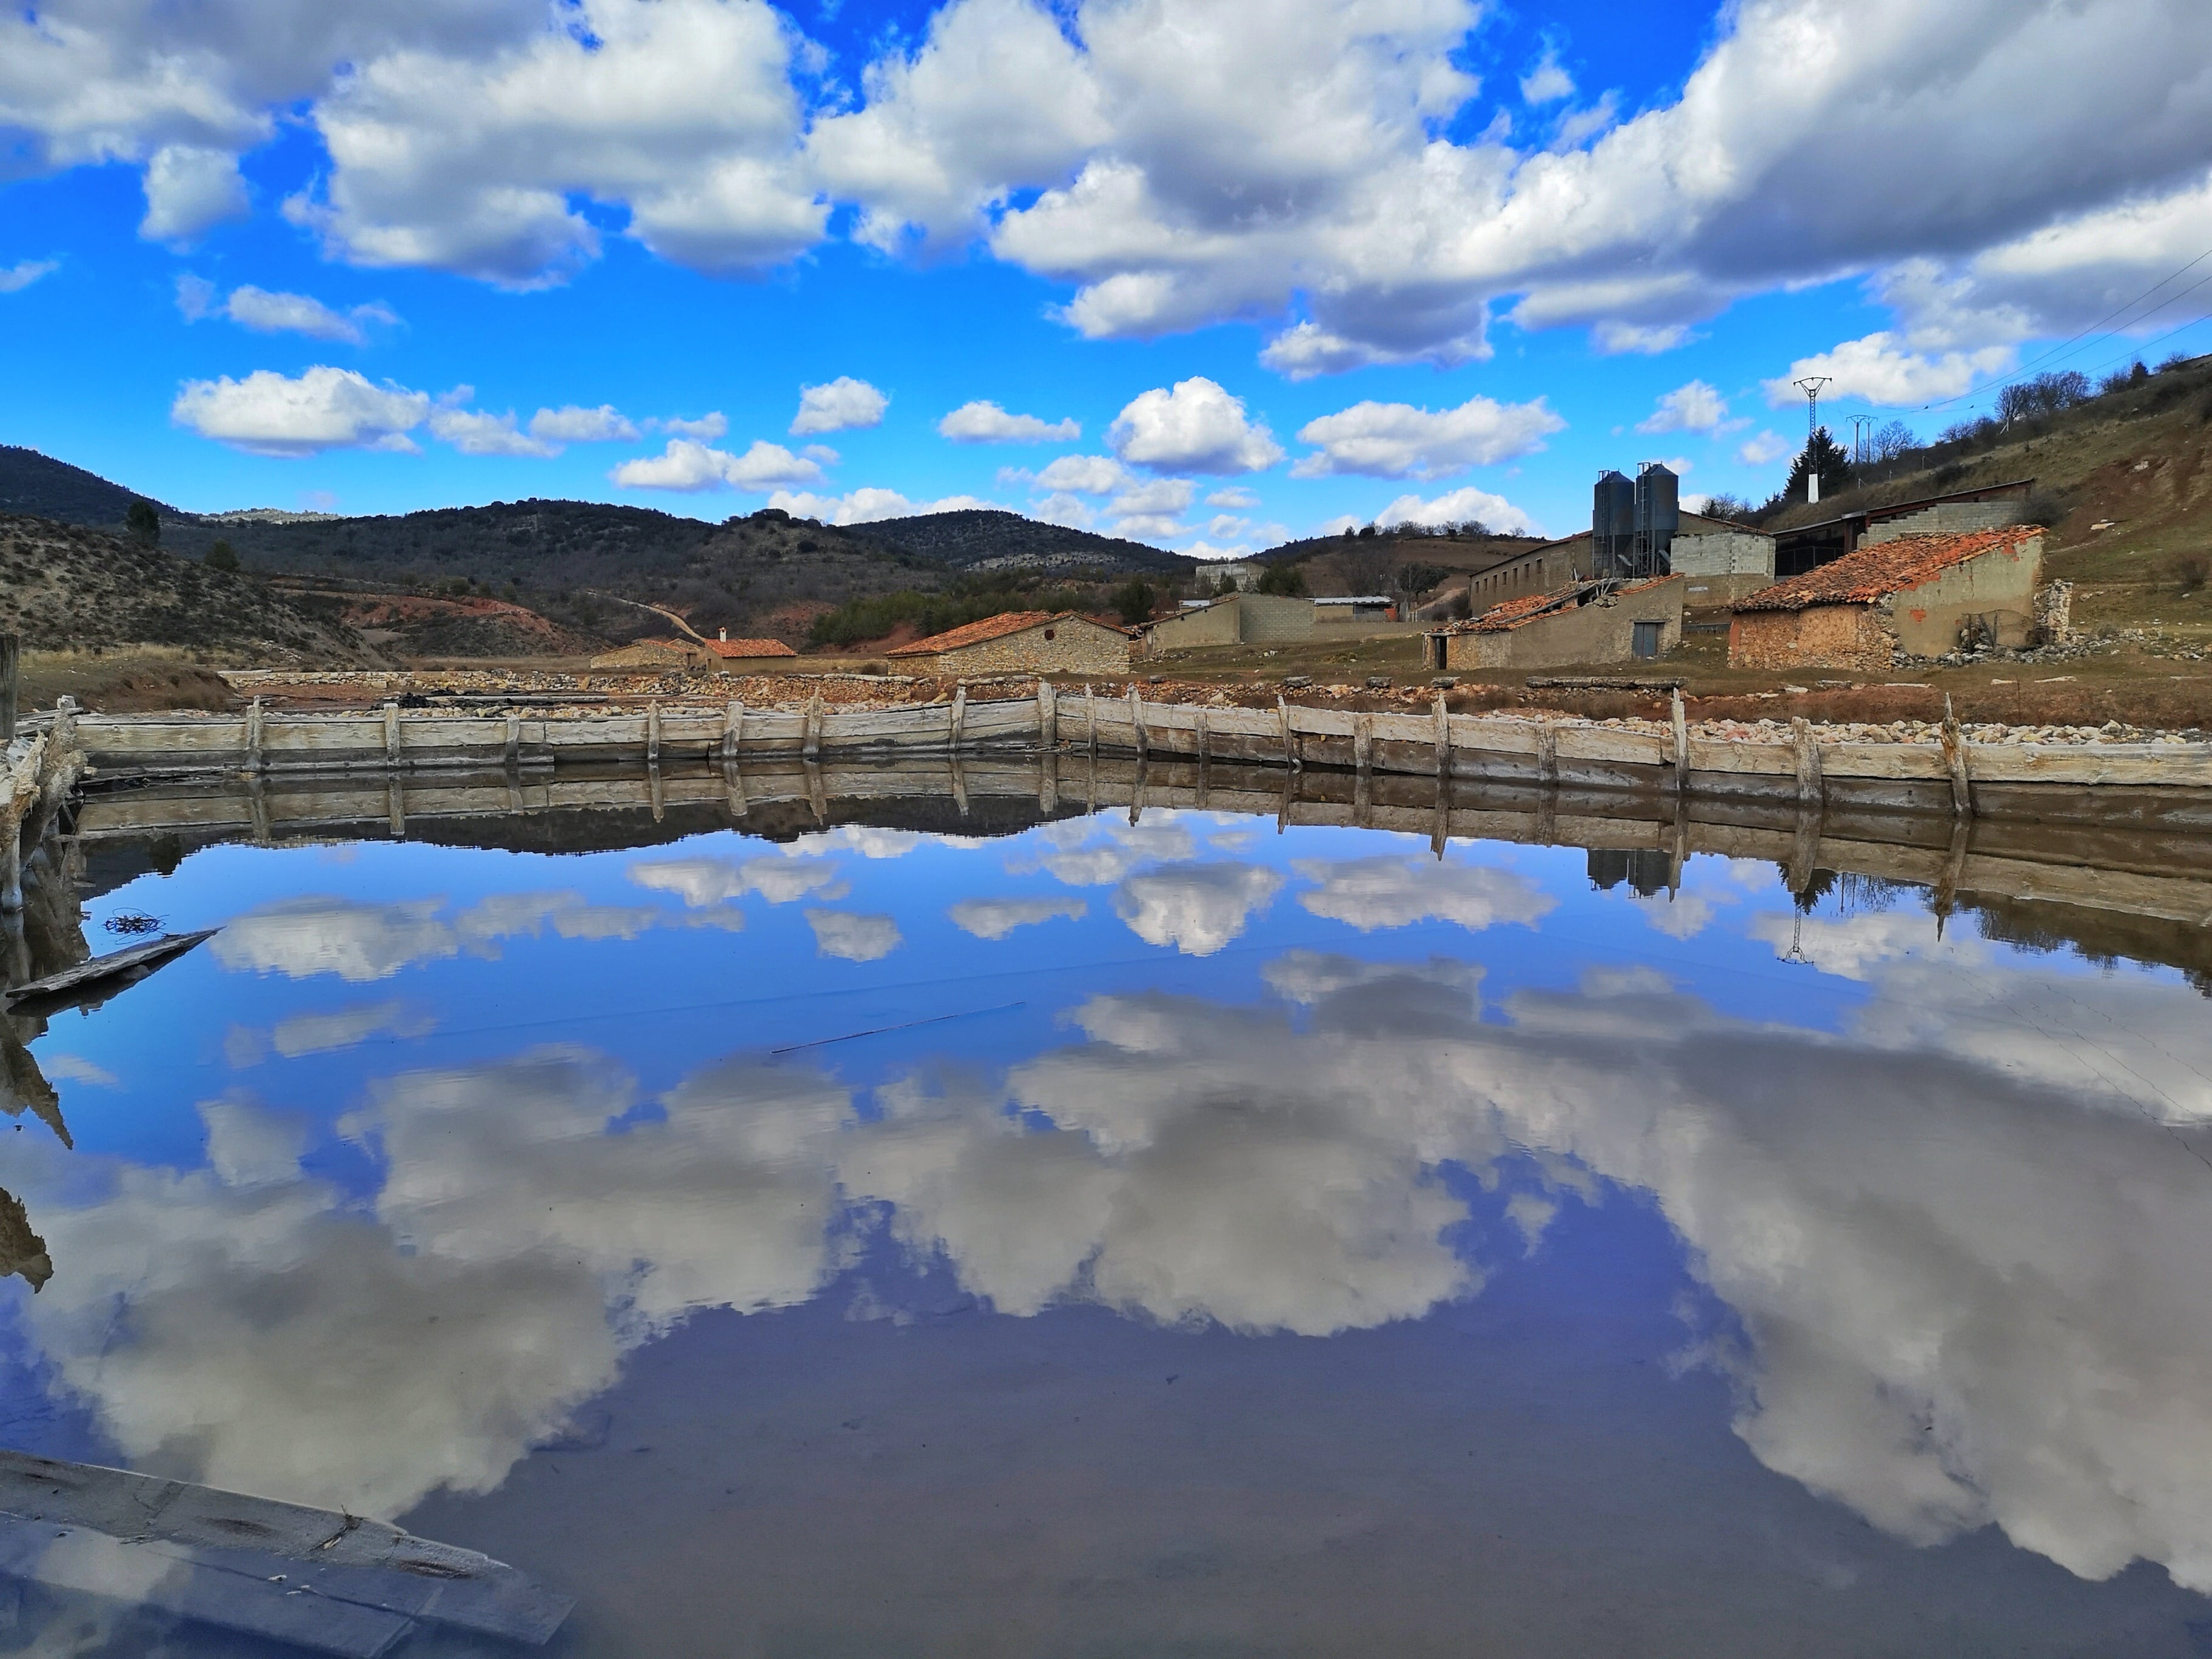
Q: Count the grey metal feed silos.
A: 2